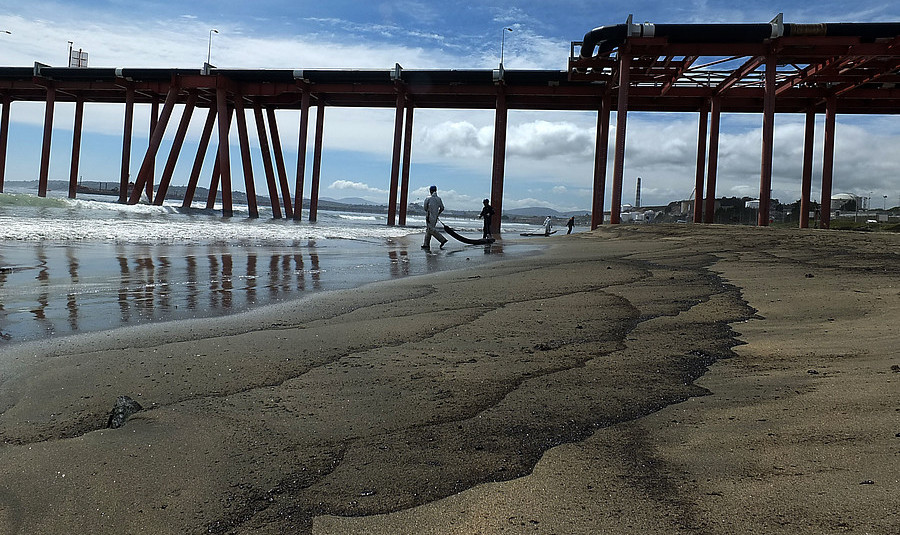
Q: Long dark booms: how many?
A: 2